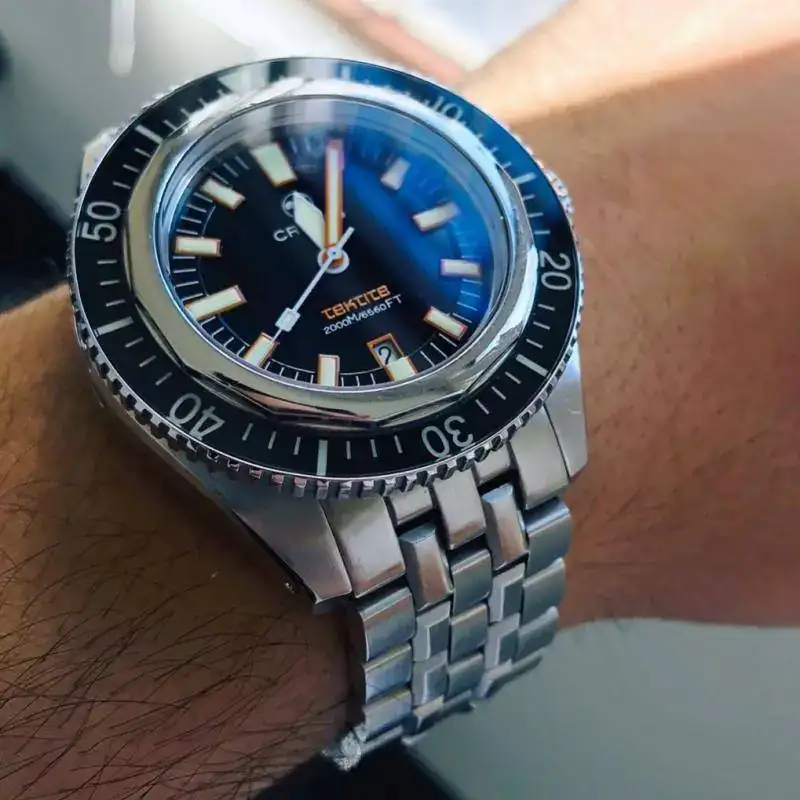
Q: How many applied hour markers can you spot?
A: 11